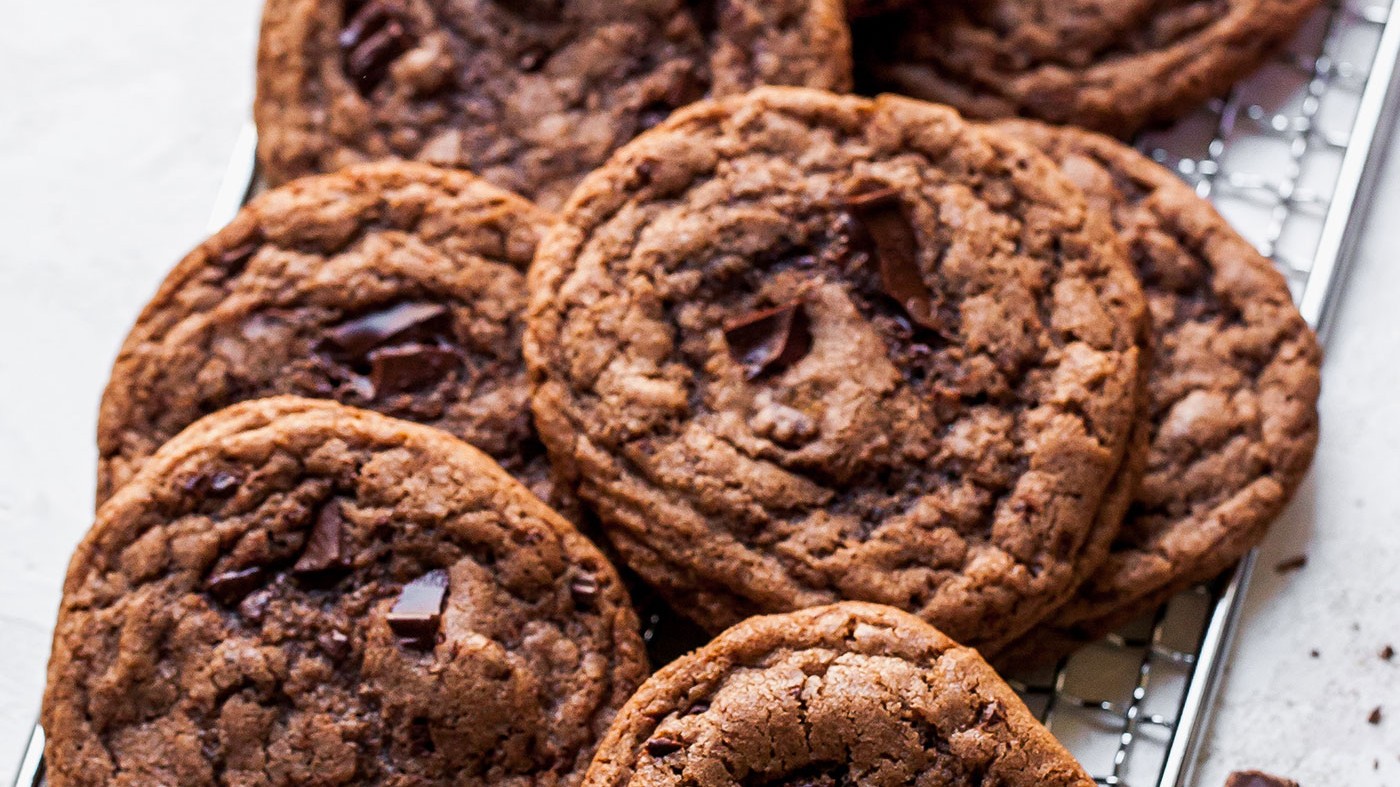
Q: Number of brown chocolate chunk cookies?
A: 7